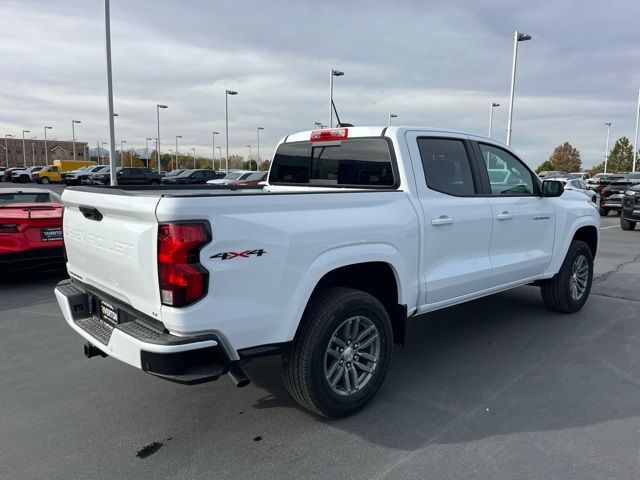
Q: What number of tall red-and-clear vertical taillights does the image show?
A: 1